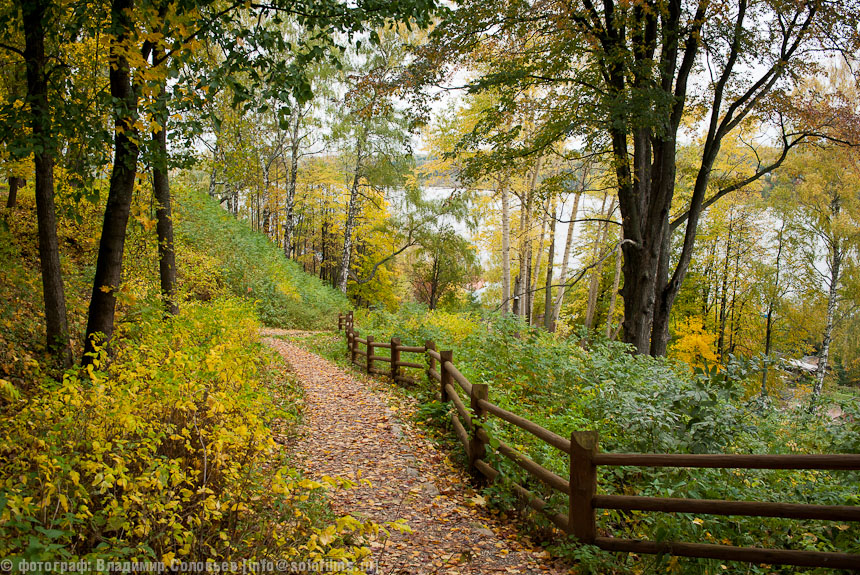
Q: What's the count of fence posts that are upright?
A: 11